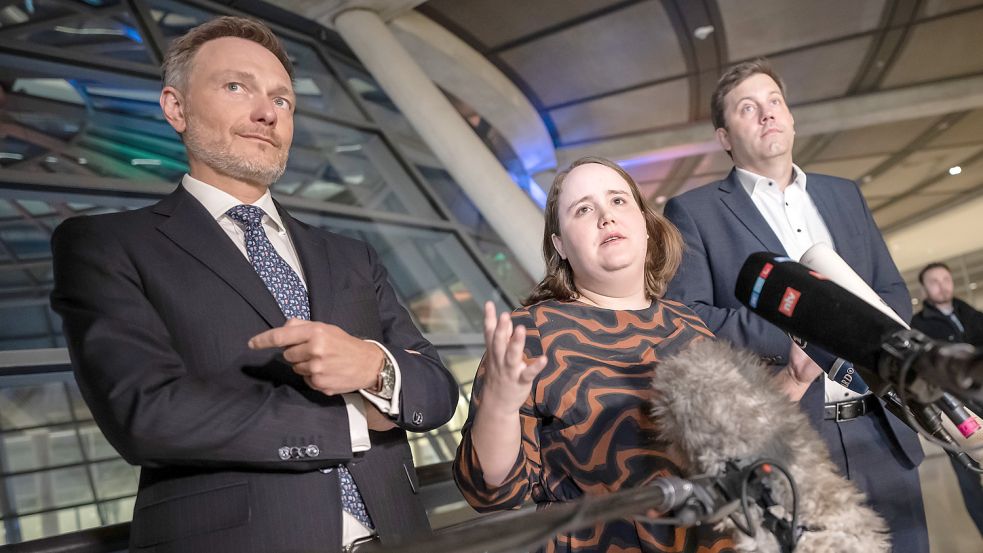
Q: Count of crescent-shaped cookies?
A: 0